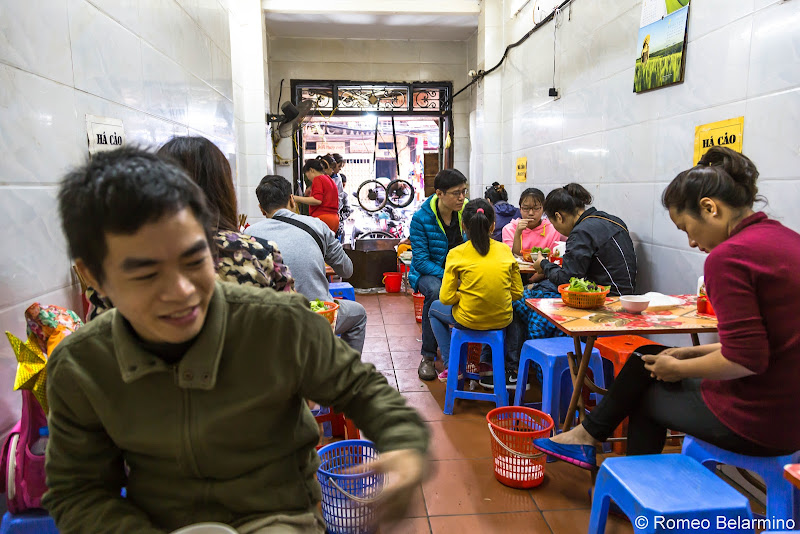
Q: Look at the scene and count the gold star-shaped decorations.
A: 1